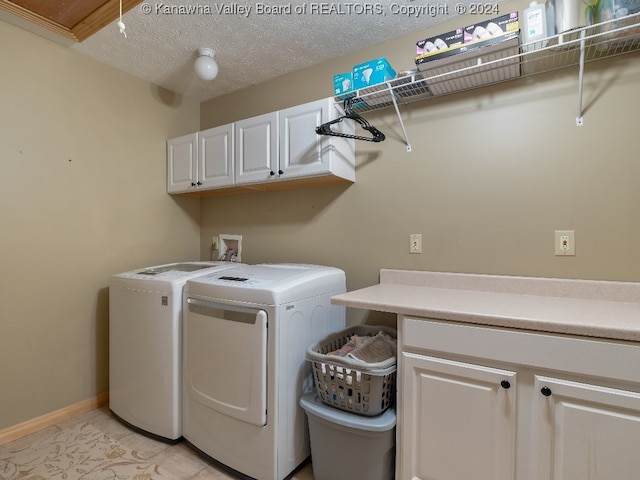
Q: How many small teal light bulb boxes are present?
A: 2